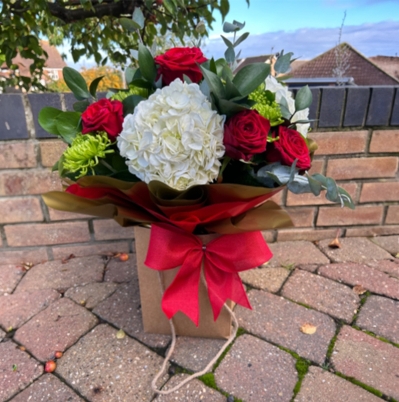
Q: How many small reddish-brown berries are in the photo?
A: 3